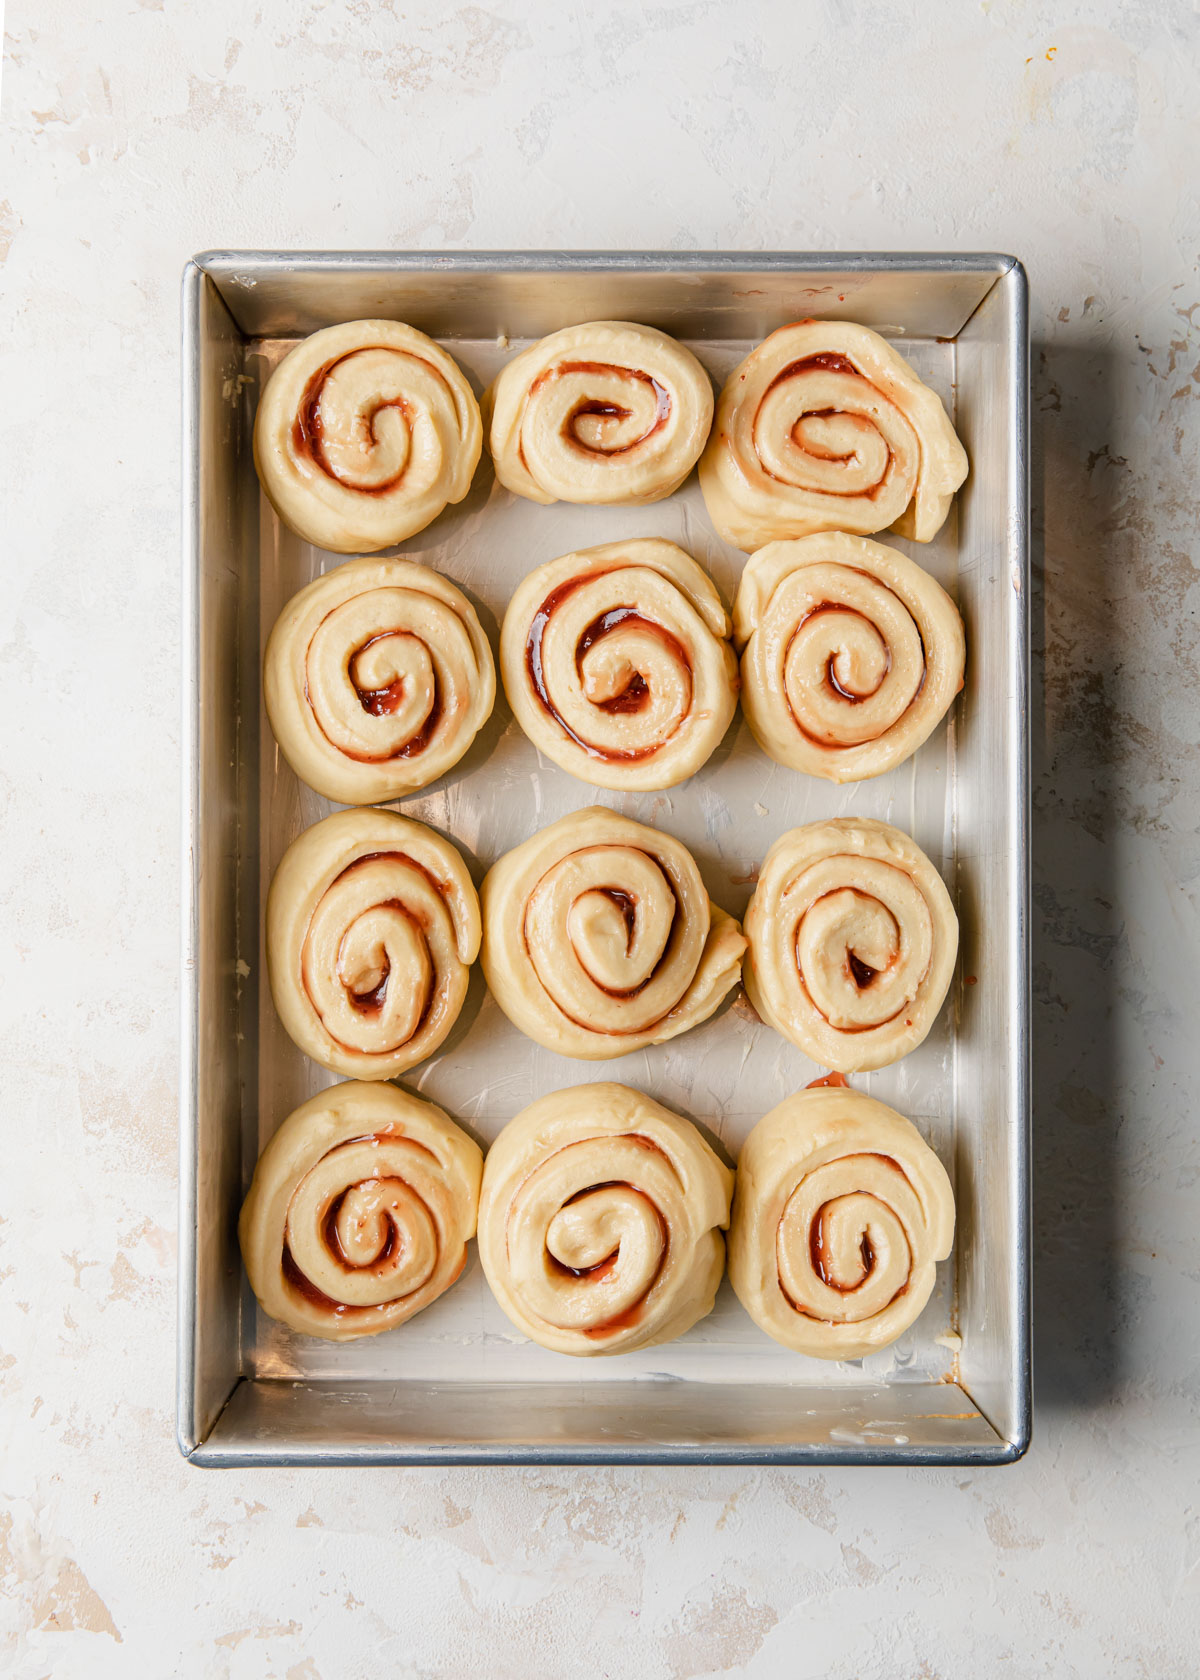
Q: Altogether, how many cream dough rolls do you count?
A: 12